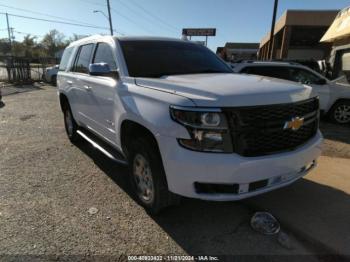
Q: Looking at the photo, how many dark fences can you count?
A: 1